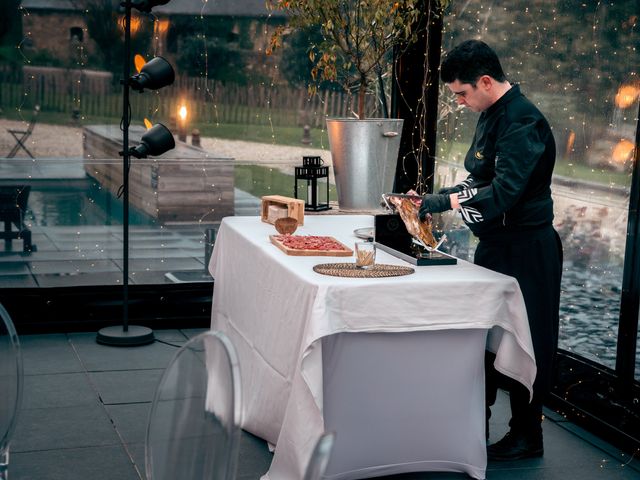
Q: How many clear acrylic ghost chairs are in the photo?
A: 3